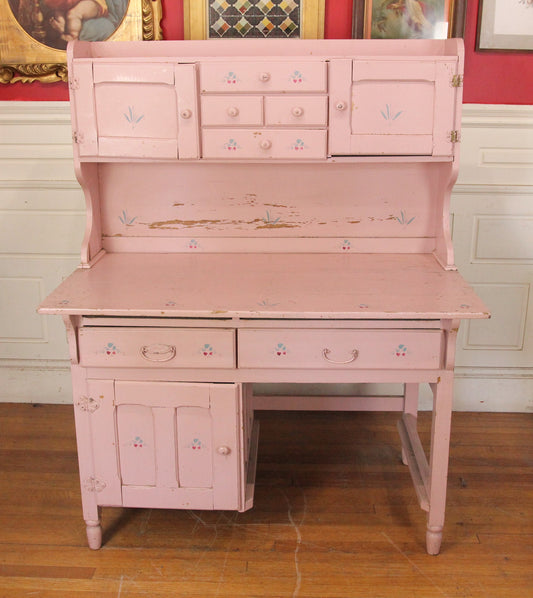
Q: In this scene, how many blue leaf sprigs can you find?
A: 6